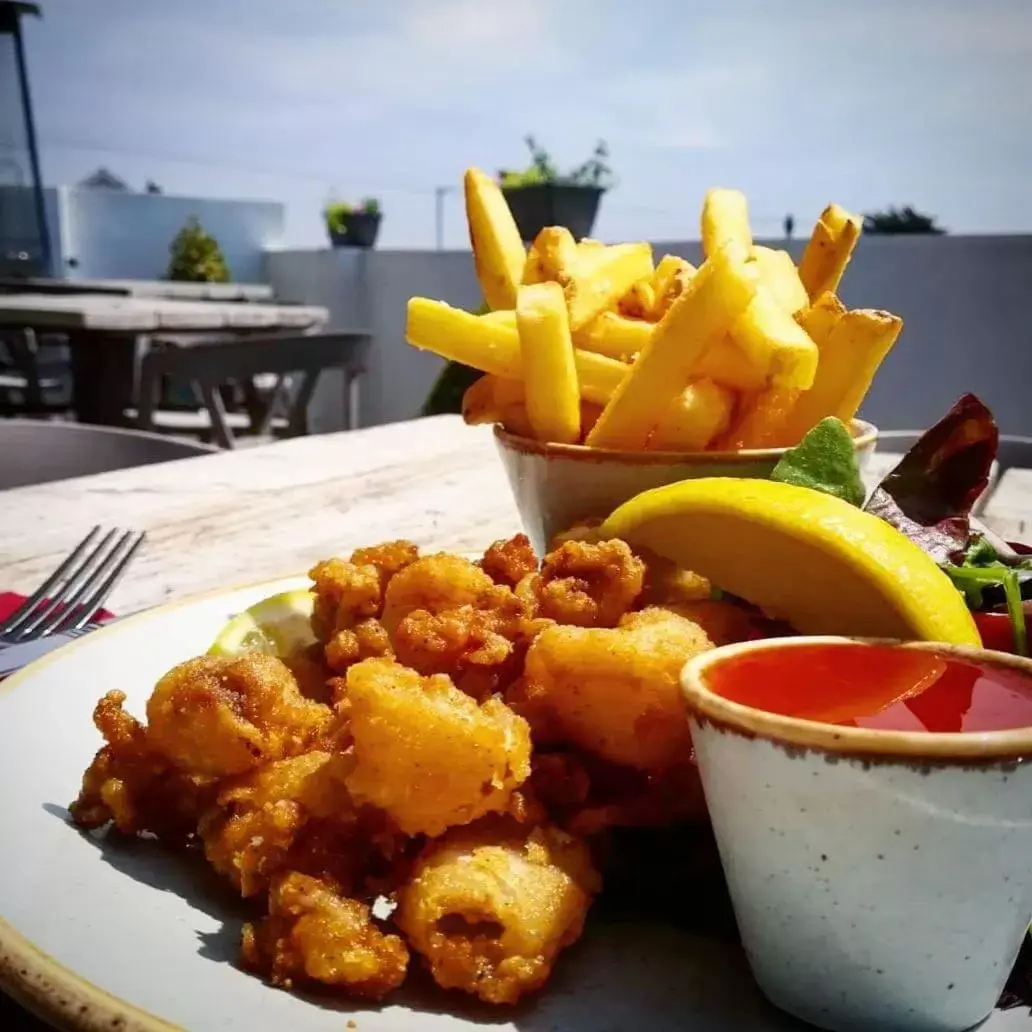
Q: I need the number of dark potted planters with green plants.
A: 2